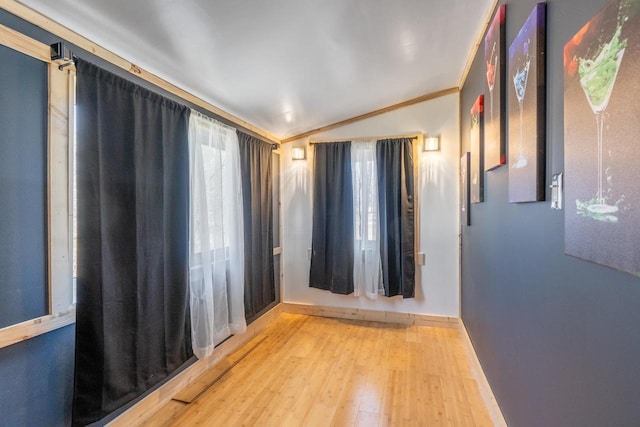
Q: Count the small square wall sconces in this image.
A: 2